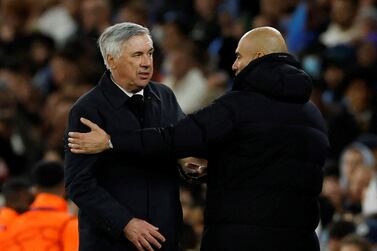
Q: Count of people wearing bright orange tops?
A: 2